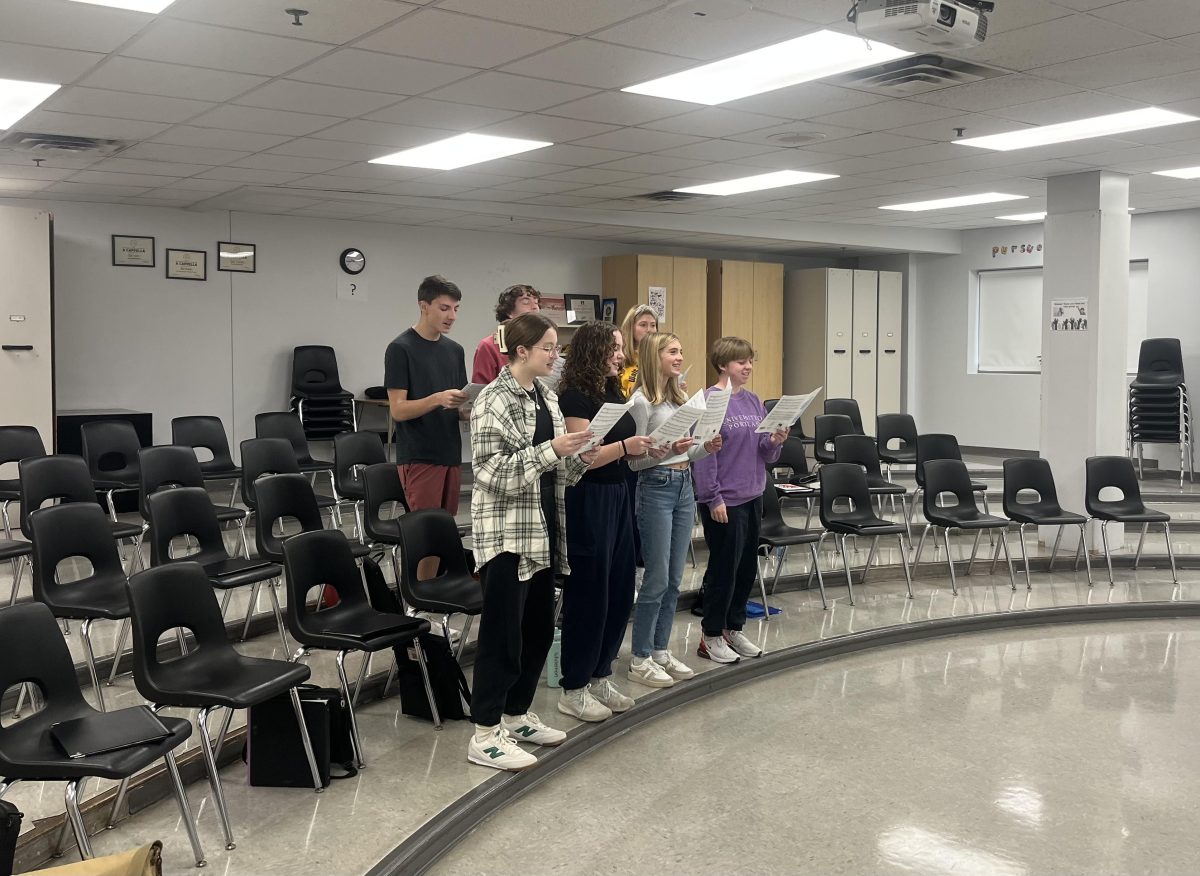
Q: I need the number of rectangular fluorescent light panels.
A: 9